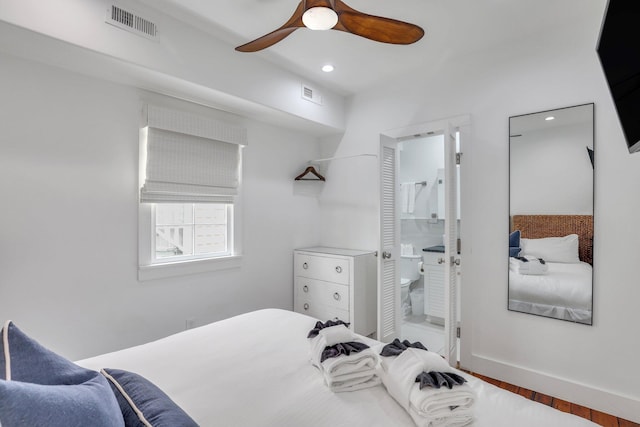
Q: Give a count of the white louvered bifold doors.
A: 2